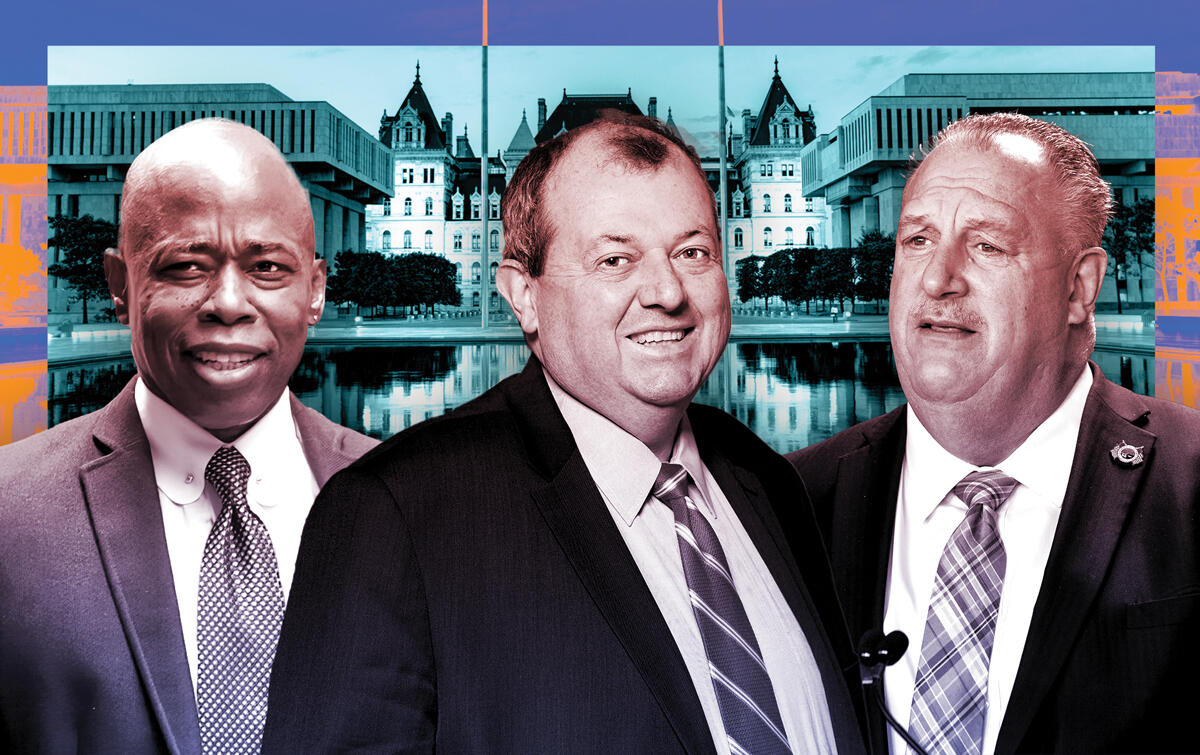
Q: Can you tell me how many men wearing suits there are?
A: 3